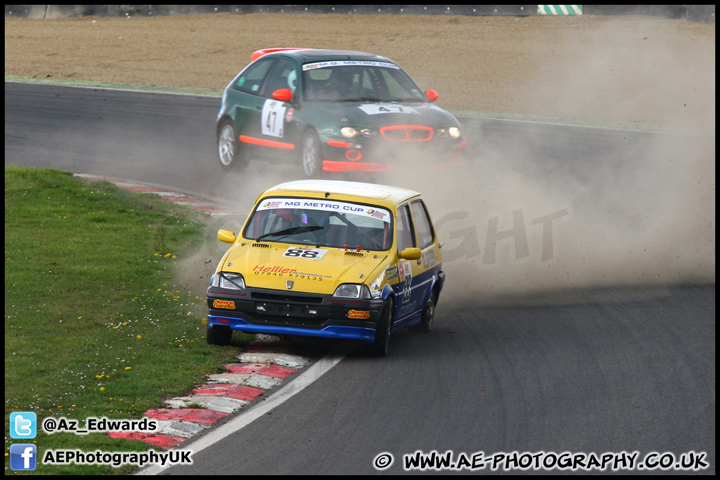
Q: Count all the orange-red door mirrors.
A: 2